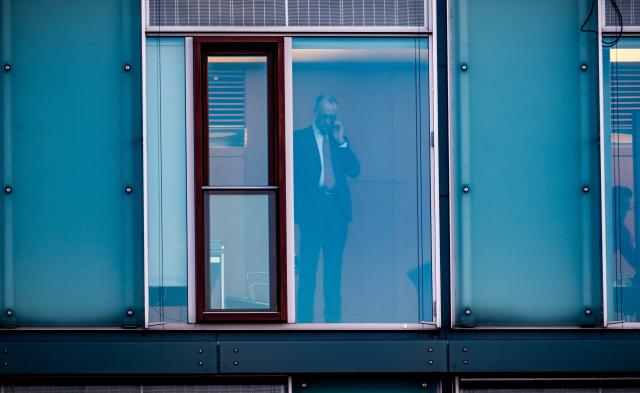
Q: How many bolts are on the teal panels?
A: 12